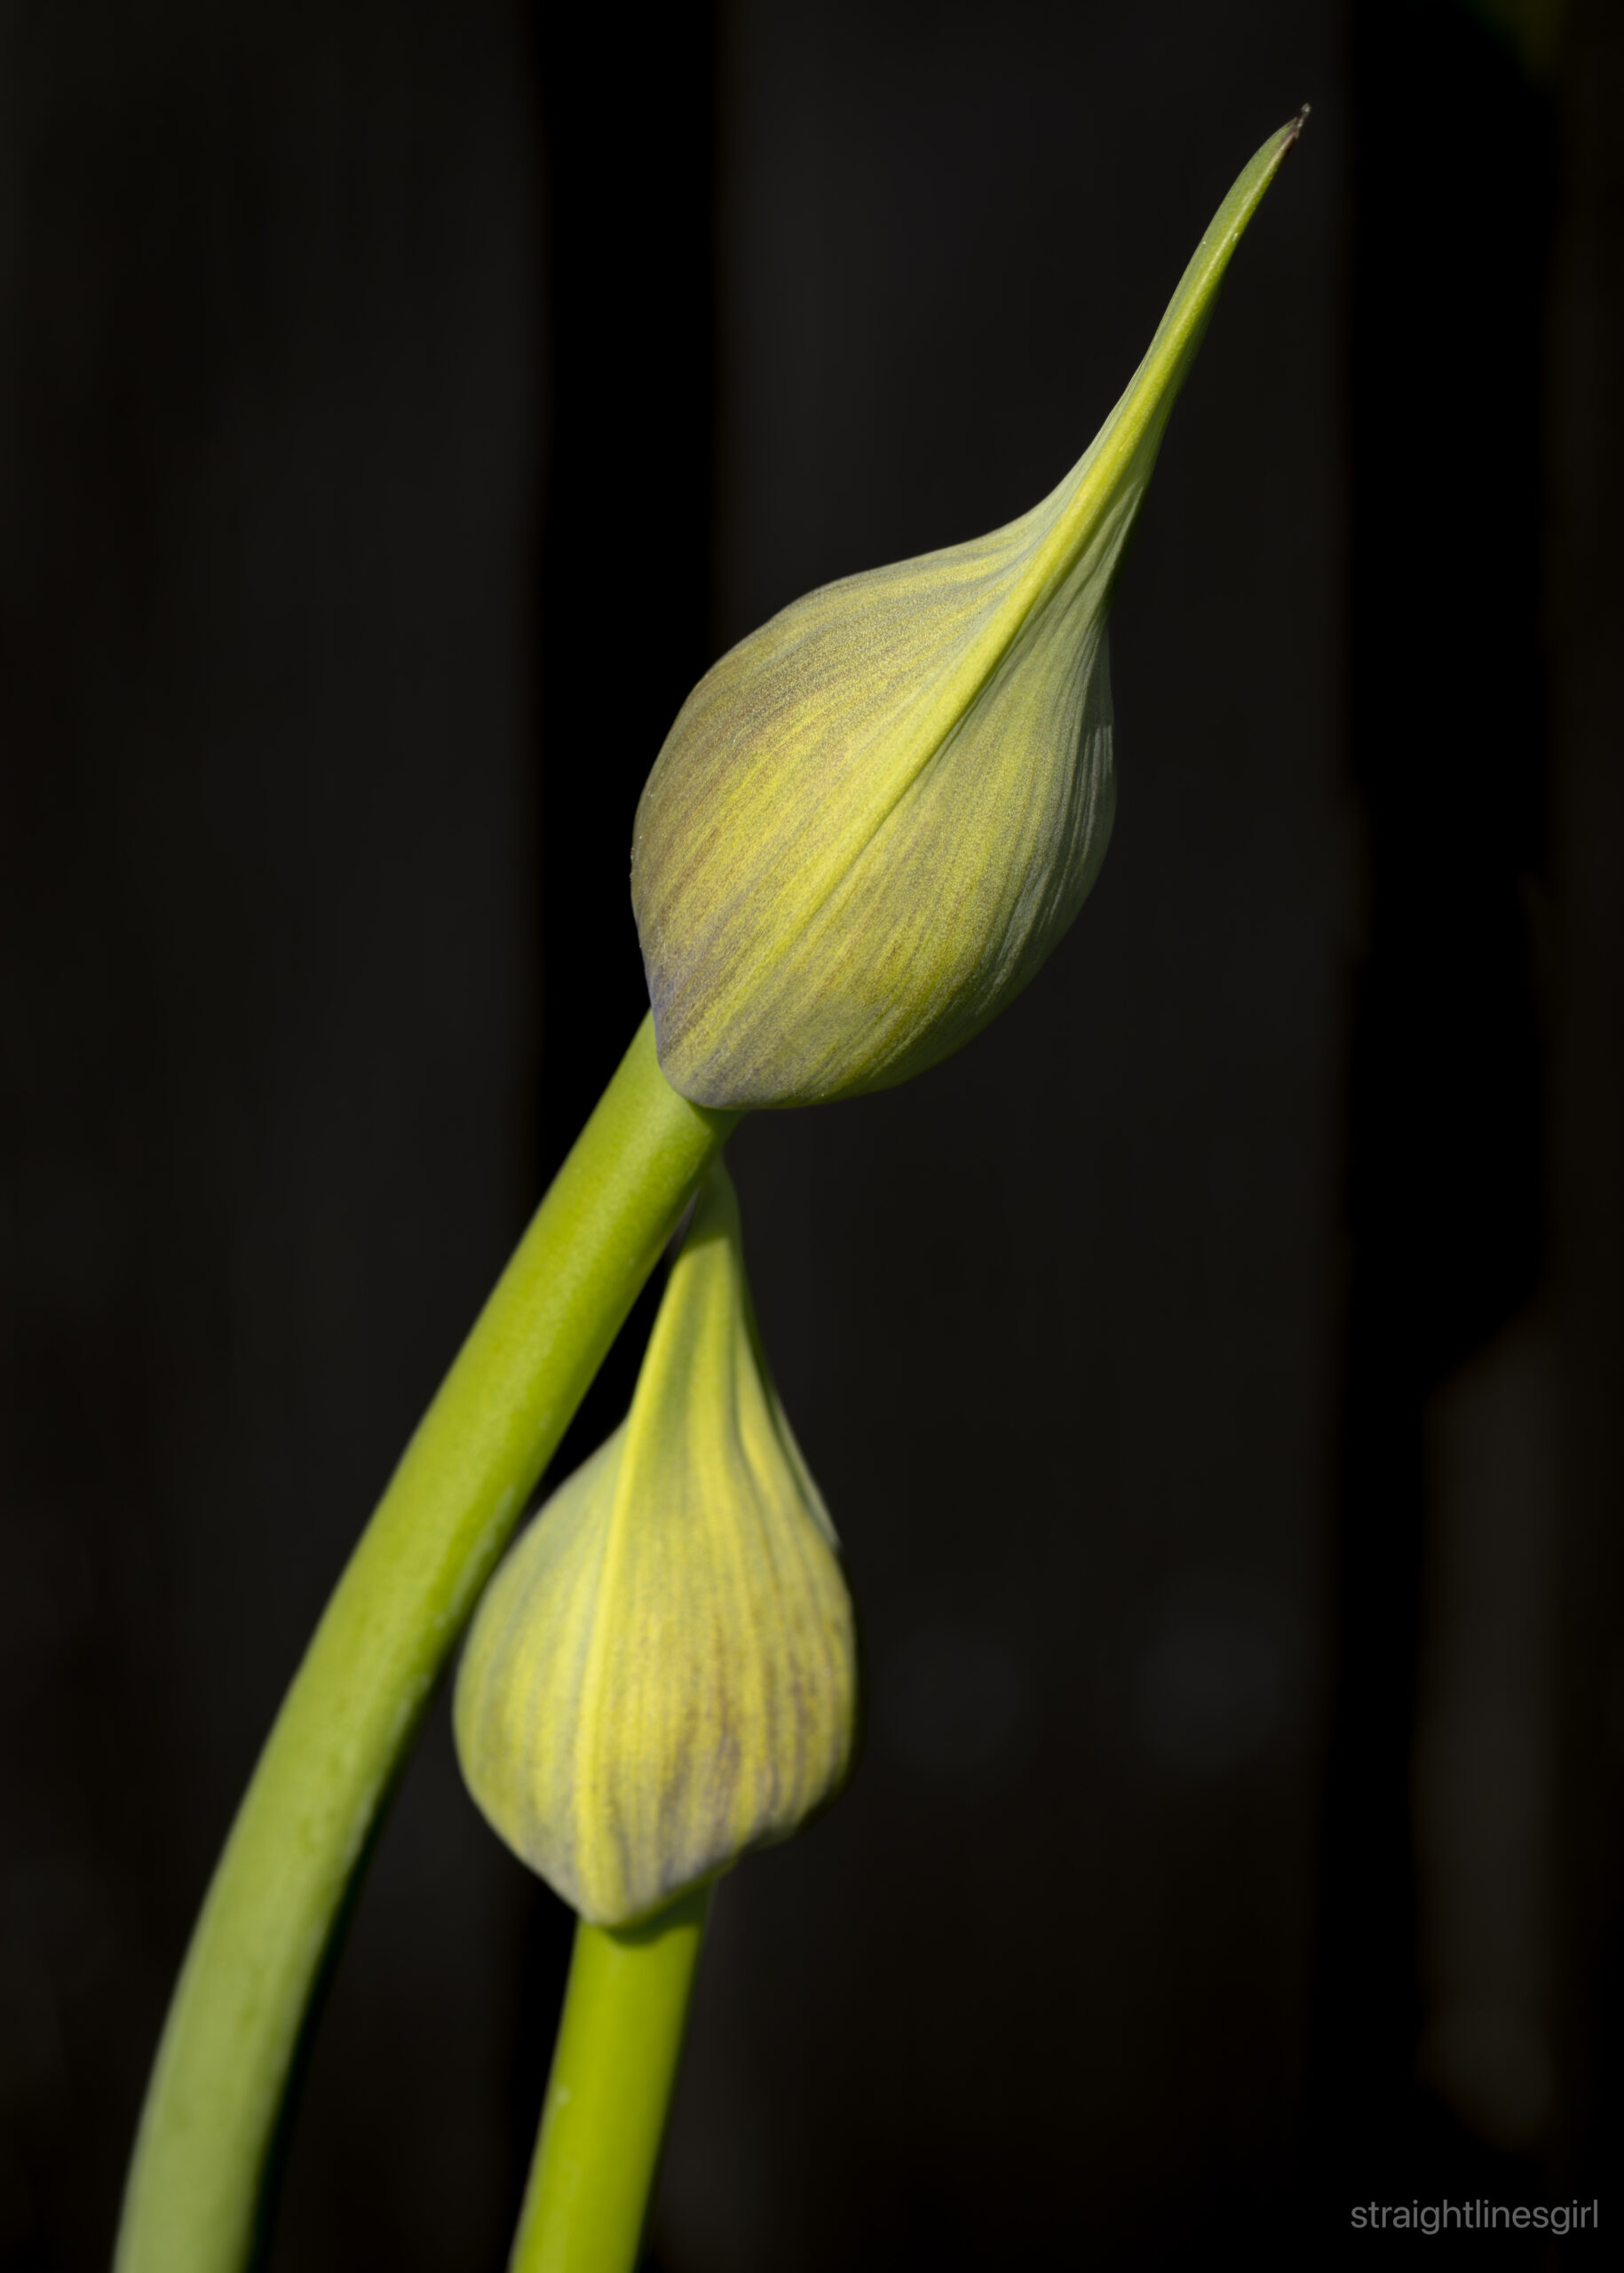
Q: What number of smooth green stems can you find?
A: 2